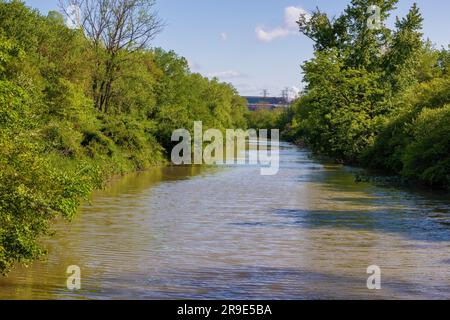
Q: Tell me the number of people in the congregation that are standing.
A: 0